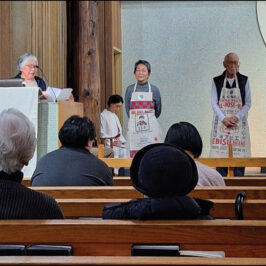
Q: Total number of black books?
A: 3